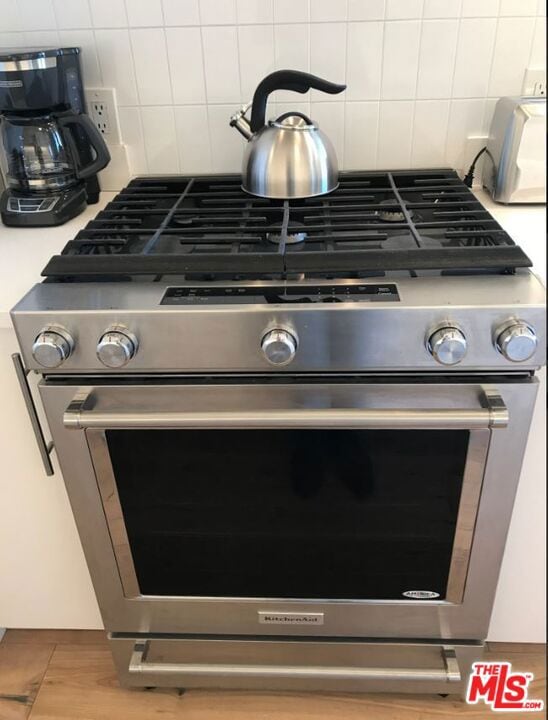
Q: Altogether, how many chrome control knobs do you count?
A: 5